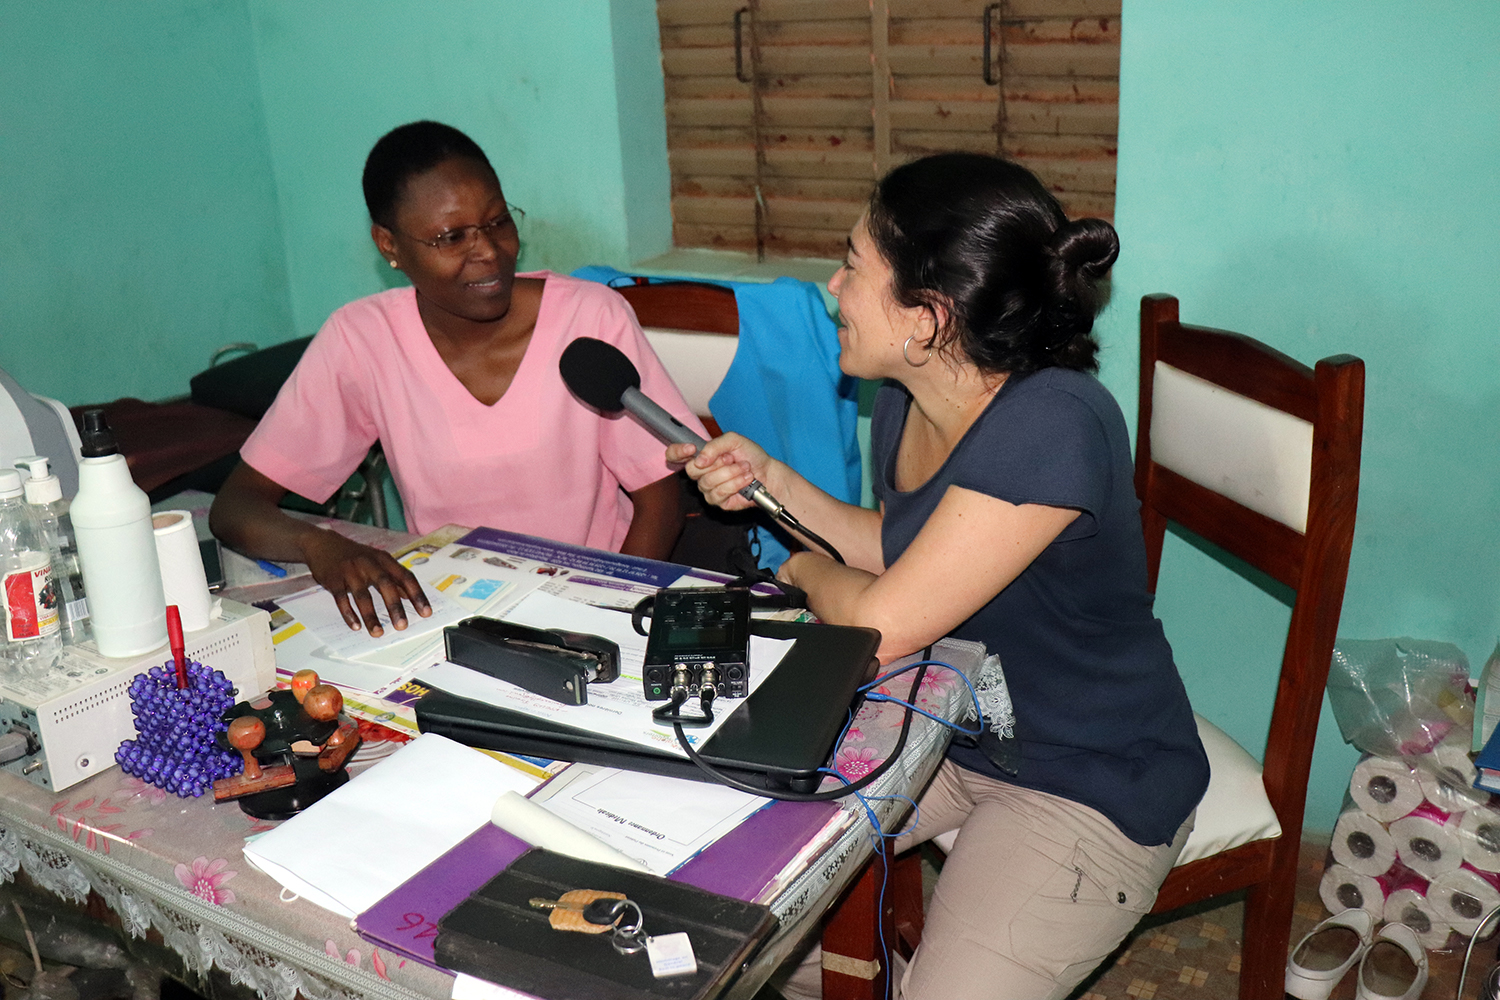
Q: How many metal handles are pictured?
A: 2